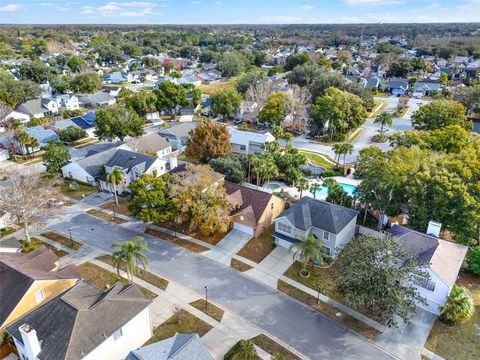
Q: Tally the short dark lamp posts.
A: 5